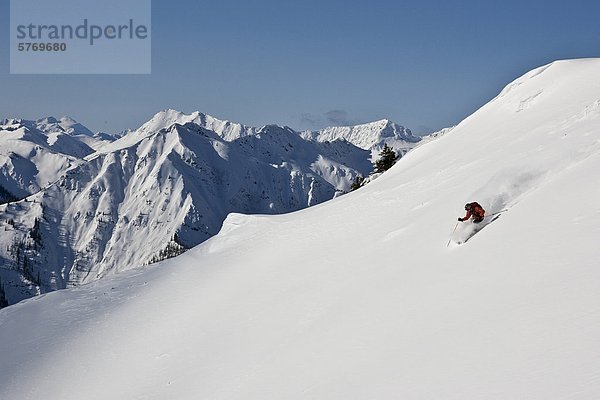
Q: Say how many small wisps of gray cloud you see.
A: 2